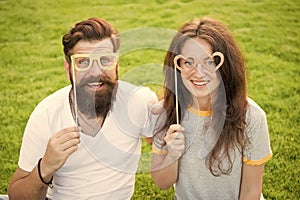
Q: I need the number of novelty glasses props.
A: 2